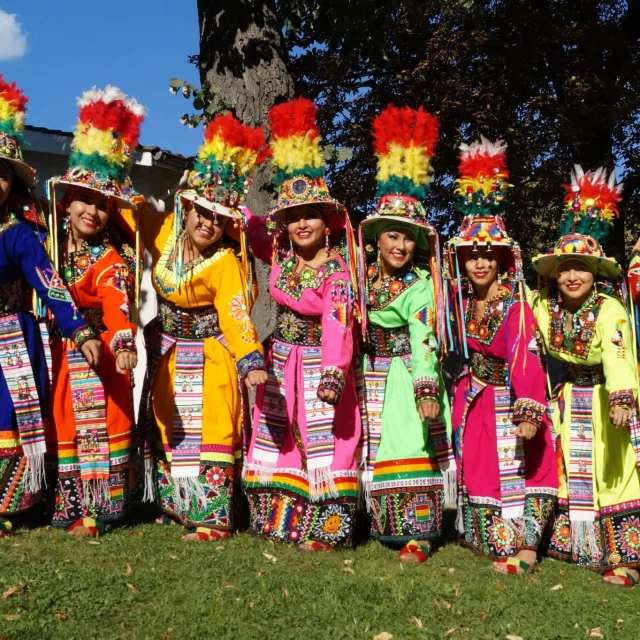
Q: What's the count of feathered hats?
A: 7